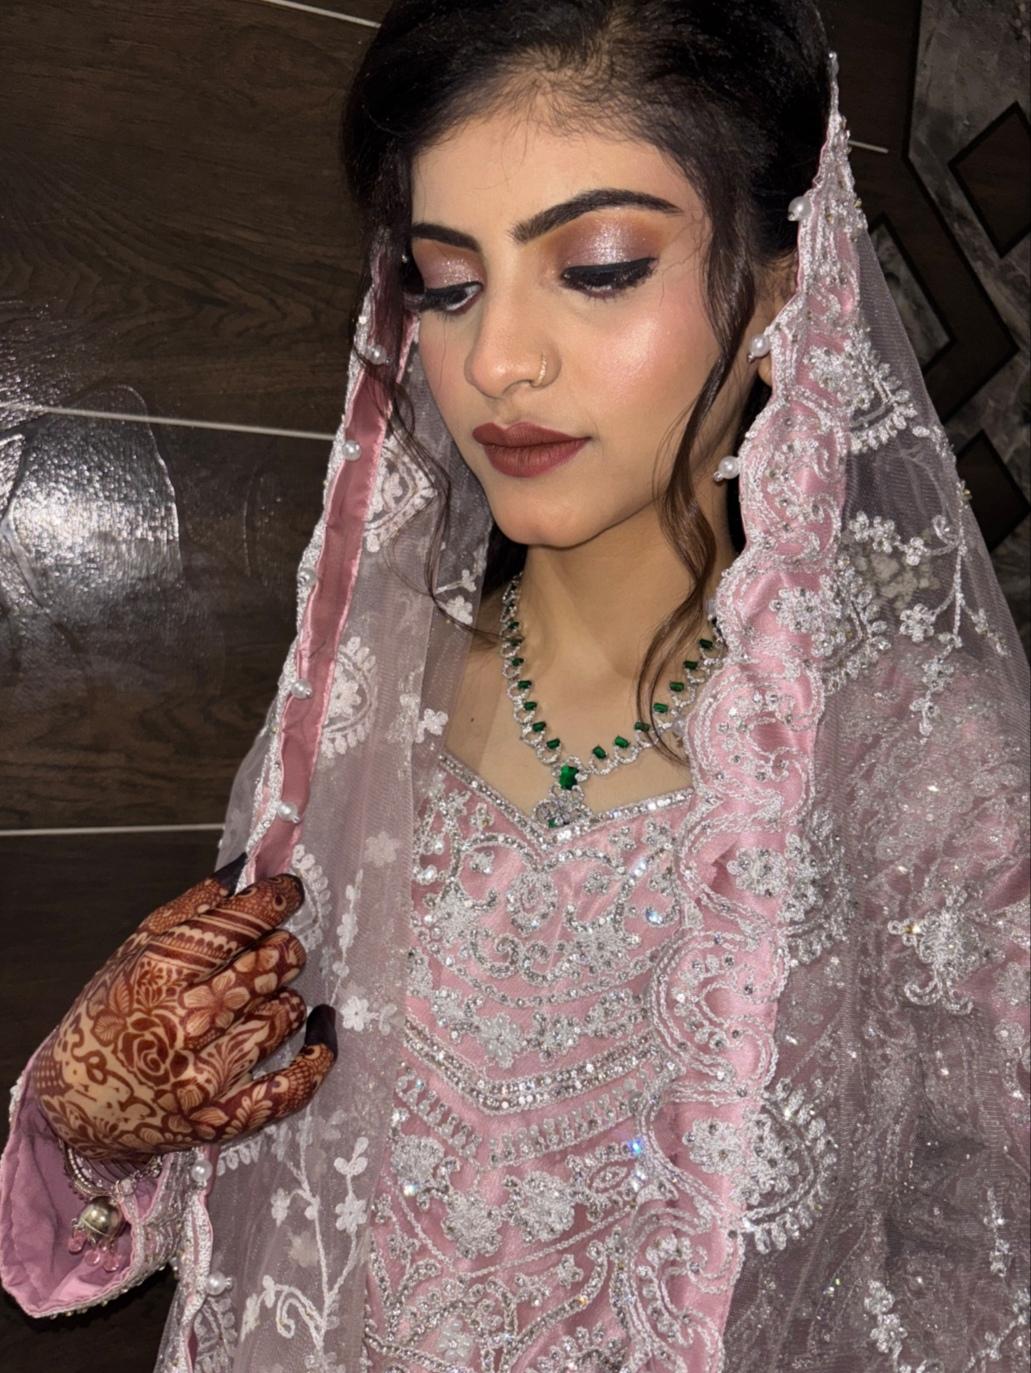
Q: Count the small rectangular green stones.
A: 14